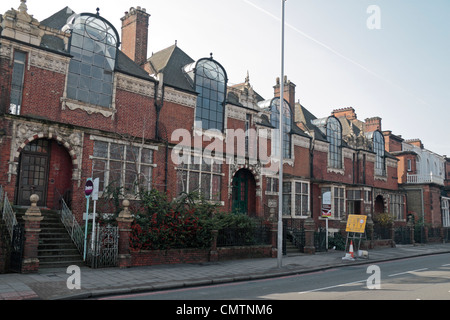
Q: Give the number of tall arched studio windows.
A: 5